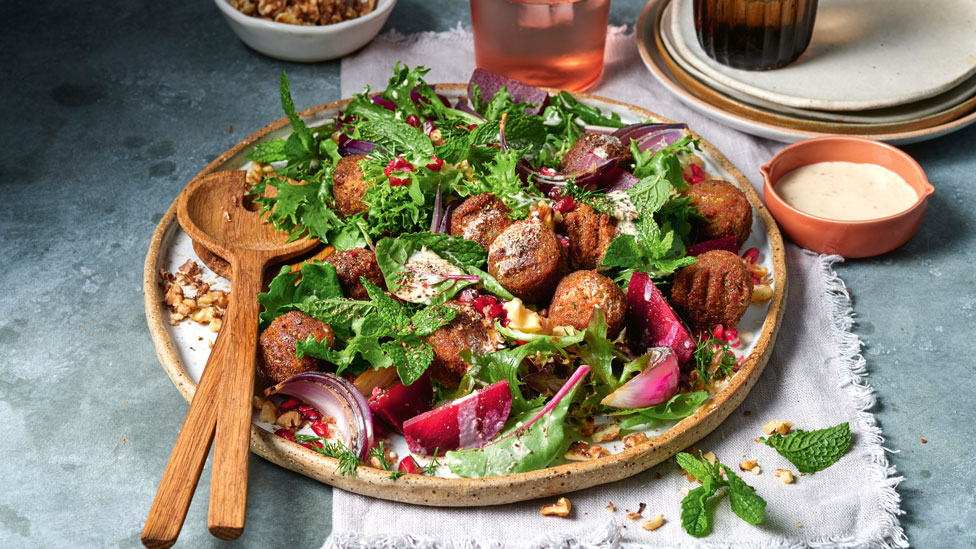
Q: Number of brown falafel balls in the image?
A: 11